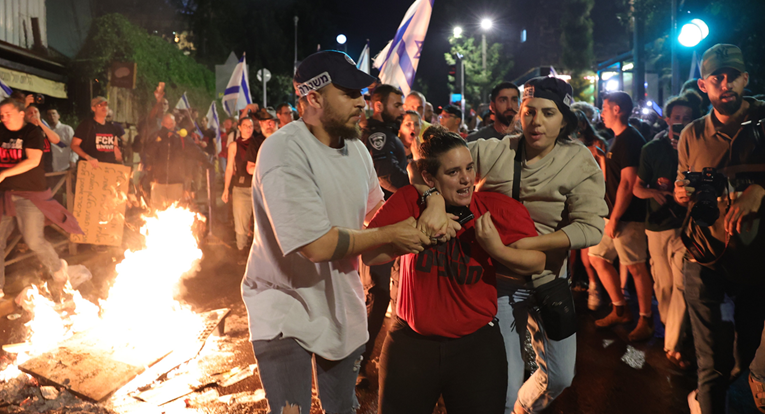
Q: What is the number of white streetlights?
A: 3